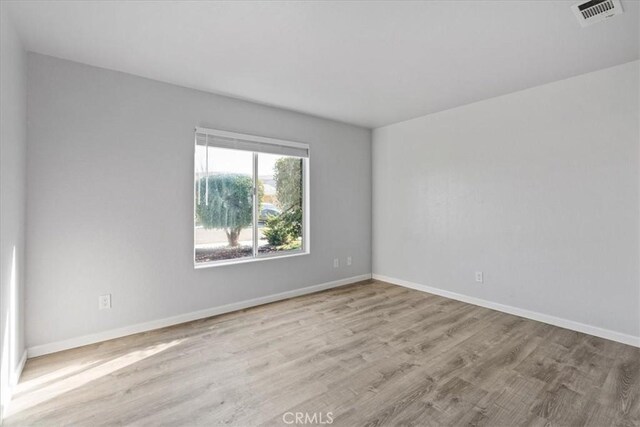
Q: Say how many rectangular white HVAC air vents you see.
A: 1